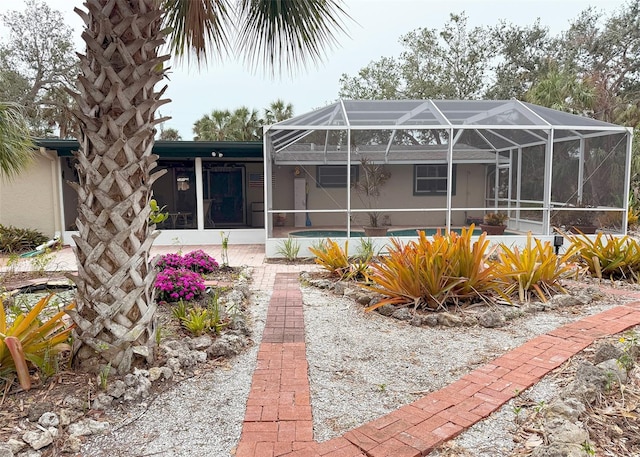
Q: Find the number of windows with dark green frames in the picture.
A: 2